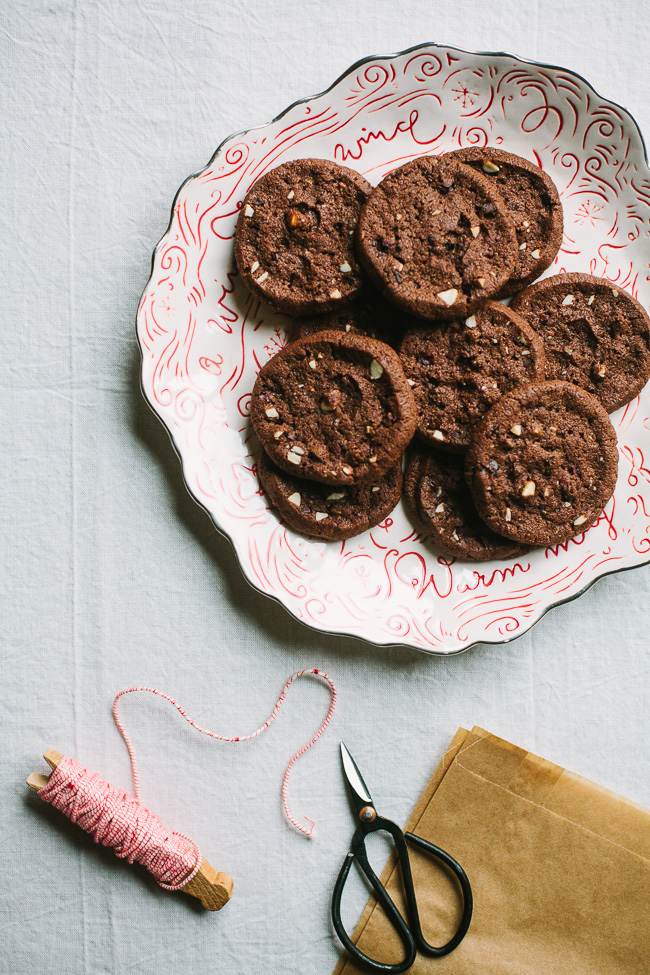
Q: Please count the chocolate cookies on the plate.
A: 10